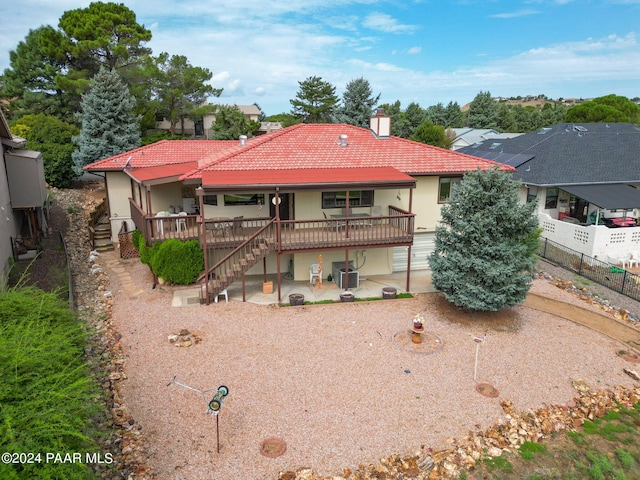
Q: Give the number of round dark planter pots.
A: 3